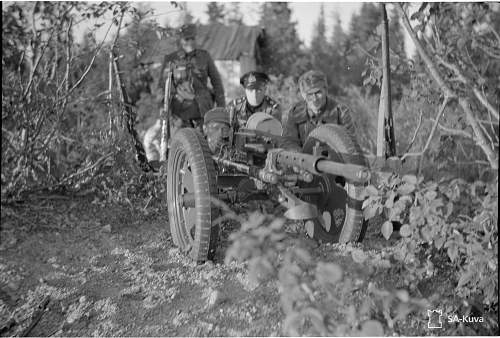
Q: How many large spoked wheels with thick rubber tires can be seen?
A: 2